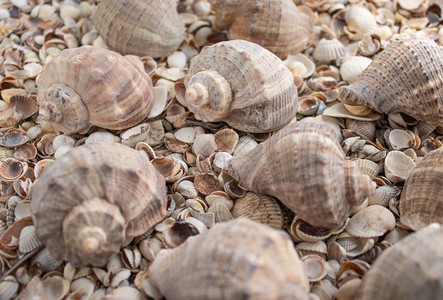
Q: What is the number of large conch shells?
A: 10